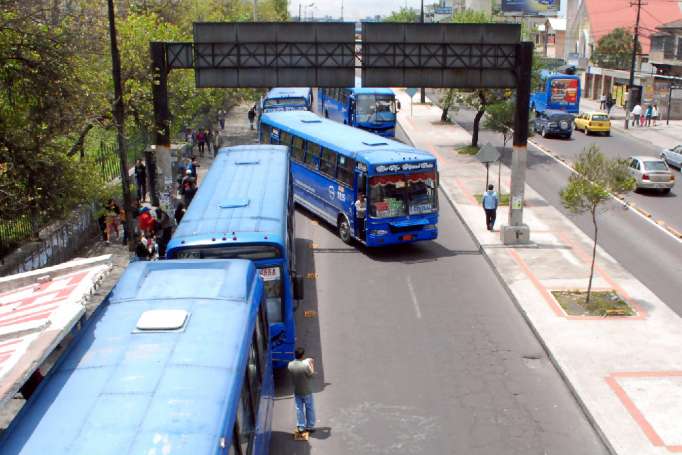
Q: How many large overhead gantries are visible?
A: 1